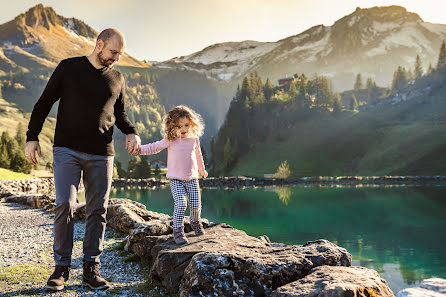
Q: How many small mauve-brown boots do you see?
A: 2